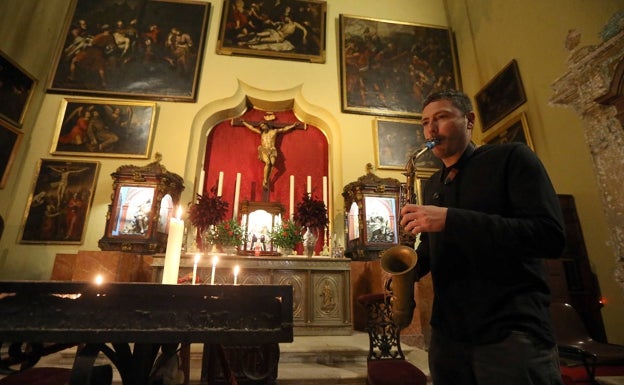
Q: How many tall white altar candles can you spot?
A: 6